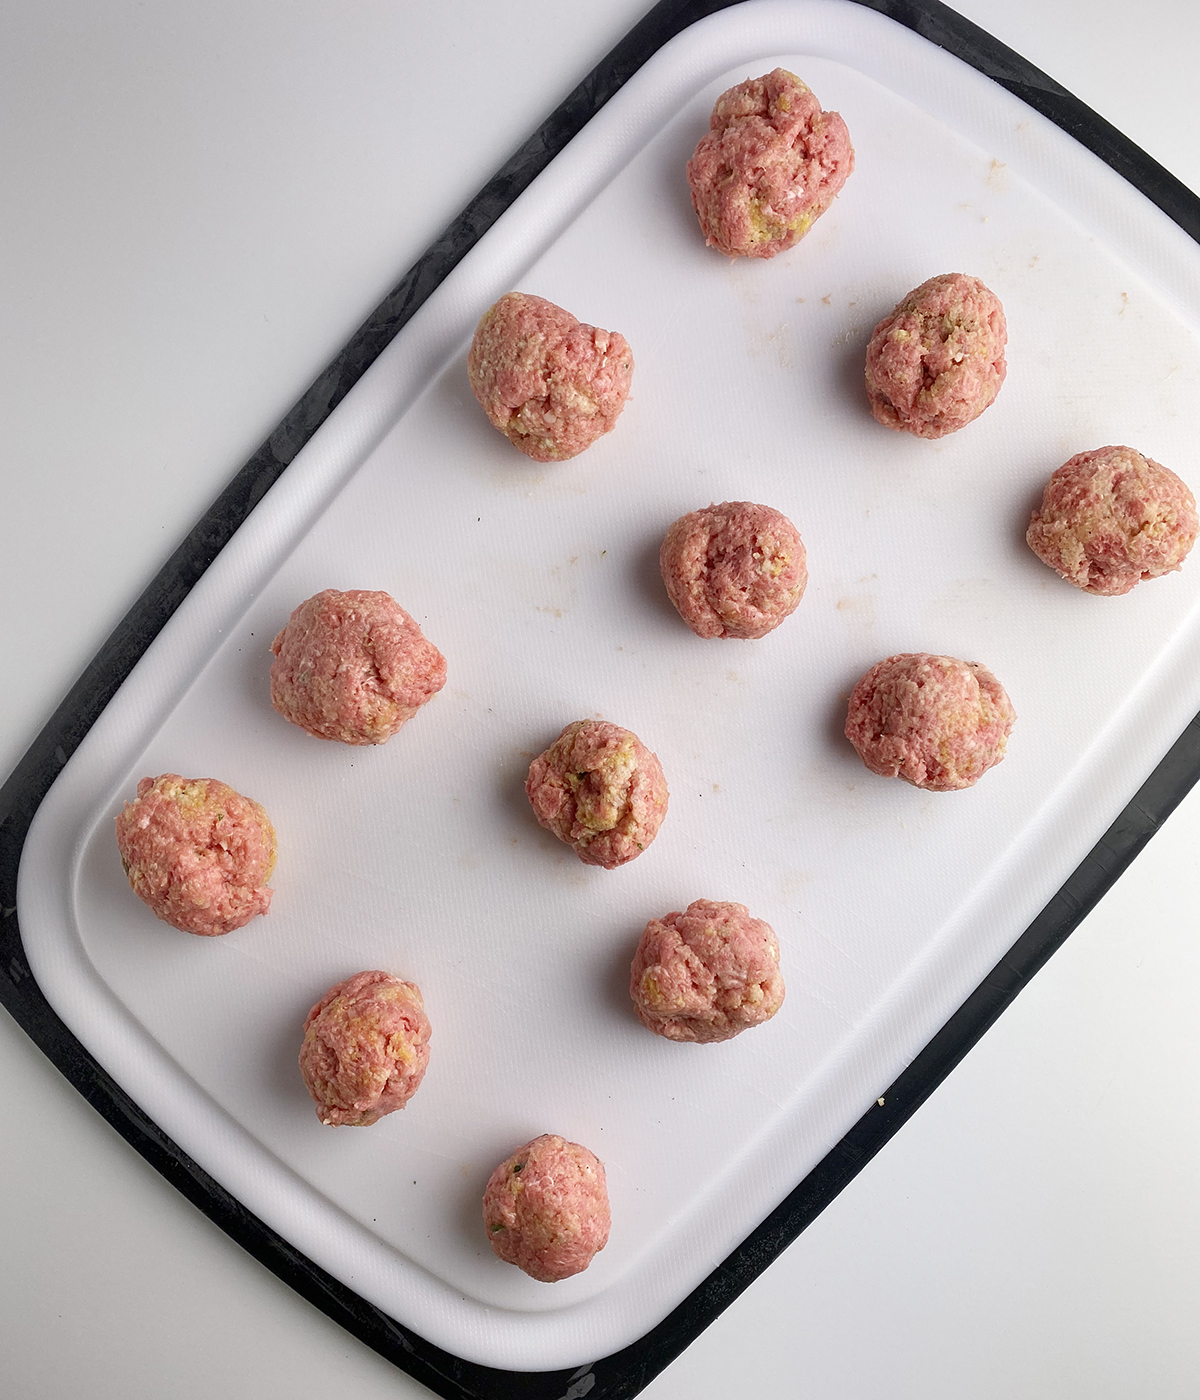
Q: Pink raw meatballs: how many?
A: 12